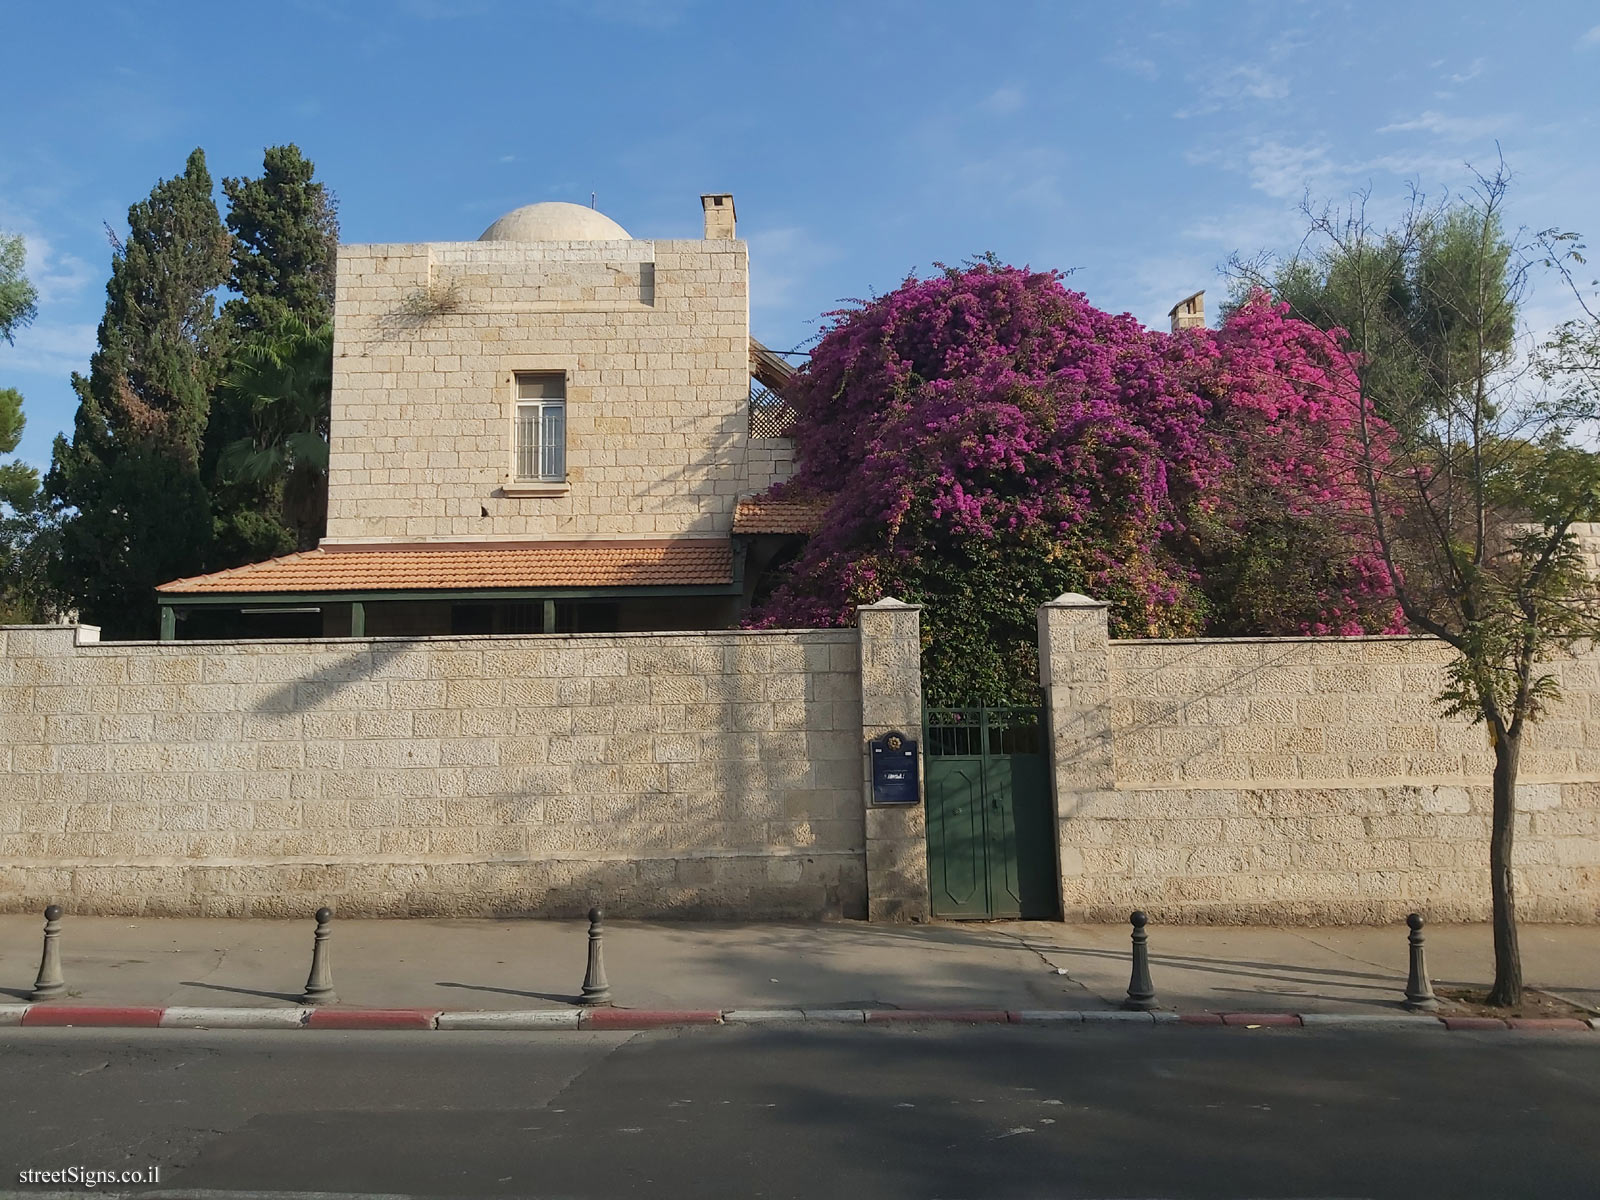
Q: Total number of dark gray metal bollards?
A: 5